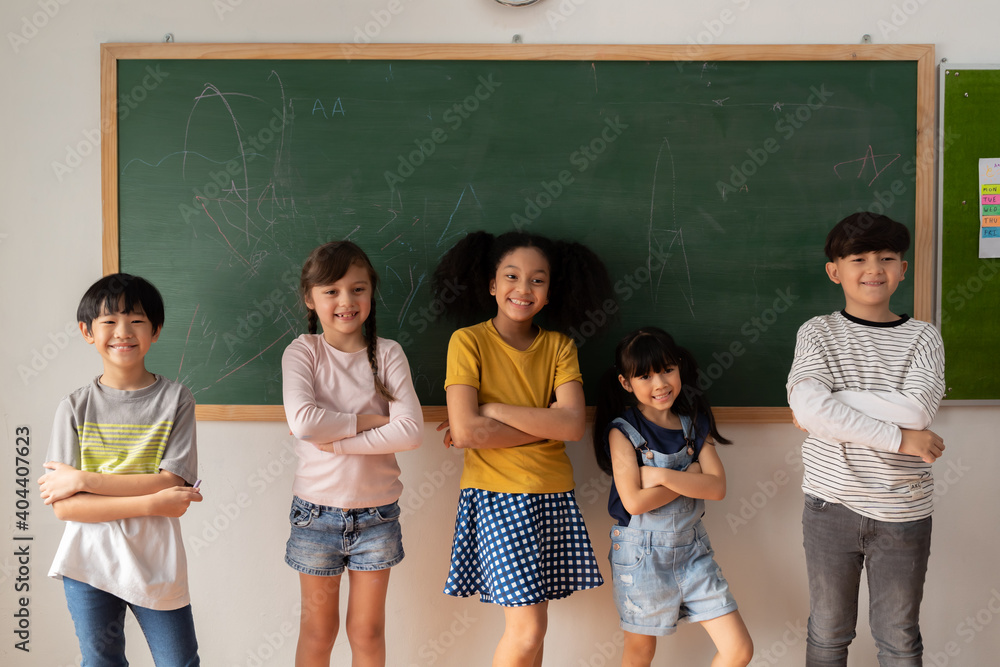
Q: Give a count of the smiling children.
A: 5